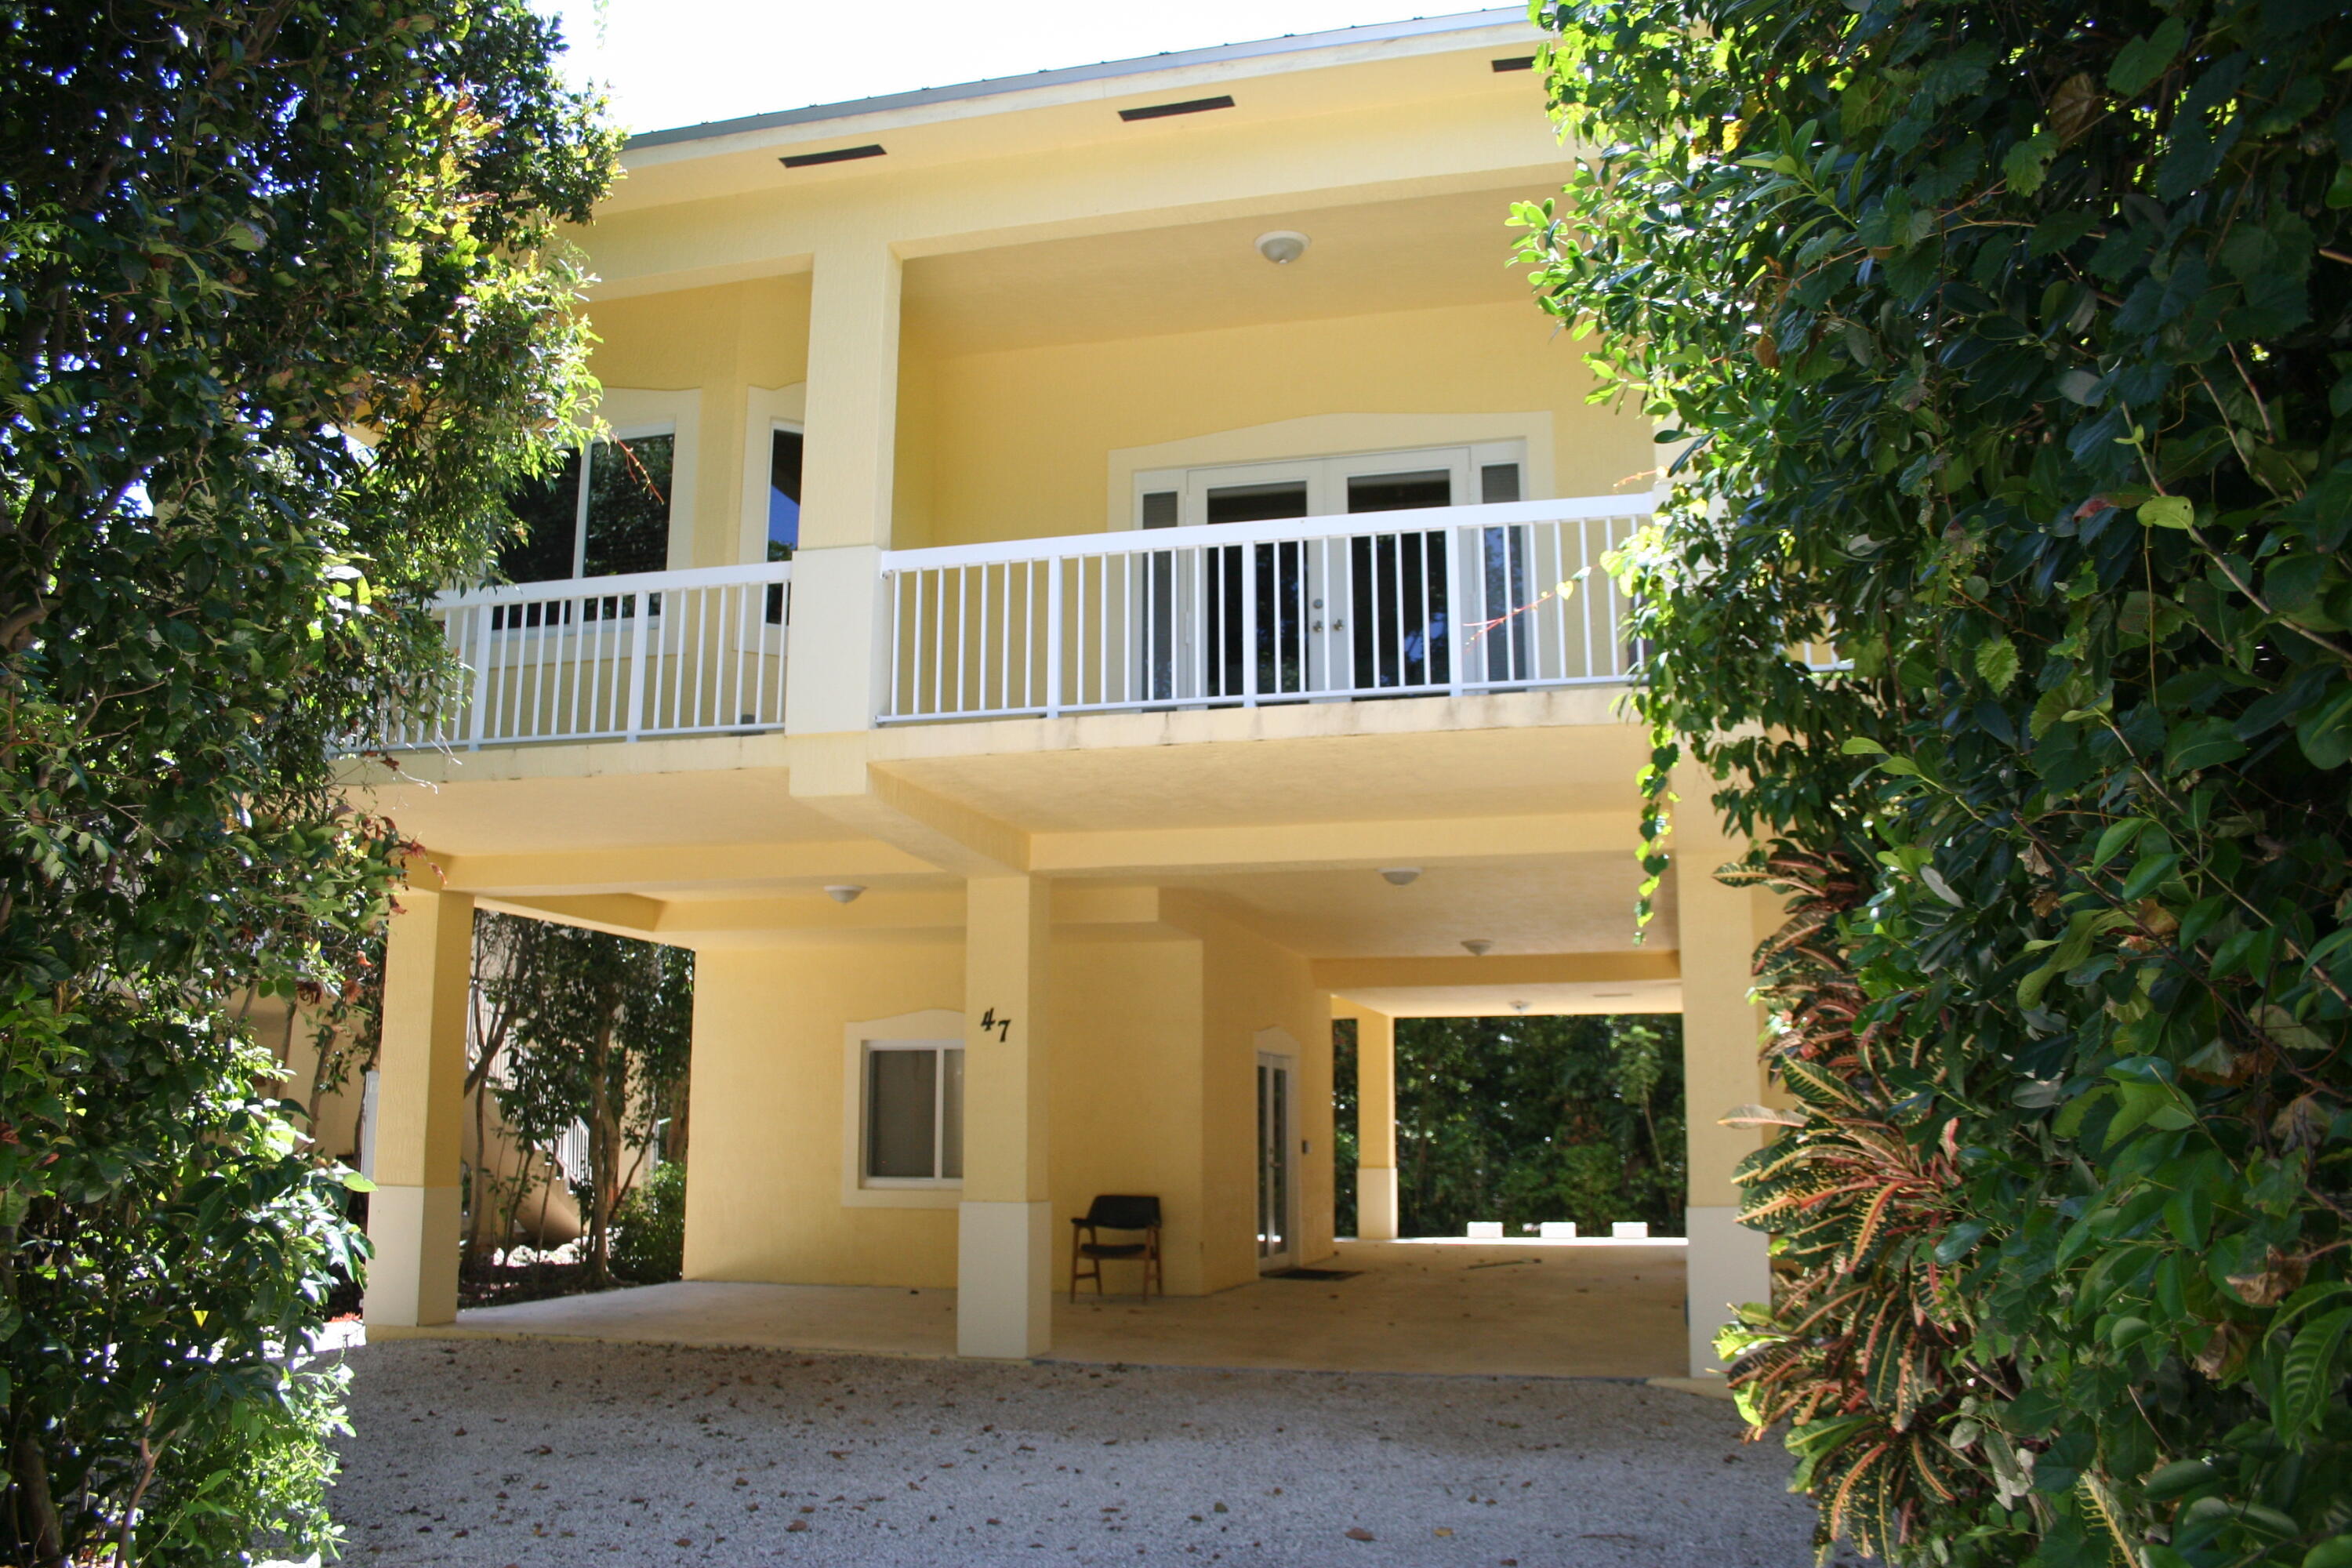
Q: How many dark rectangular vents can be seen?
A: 3